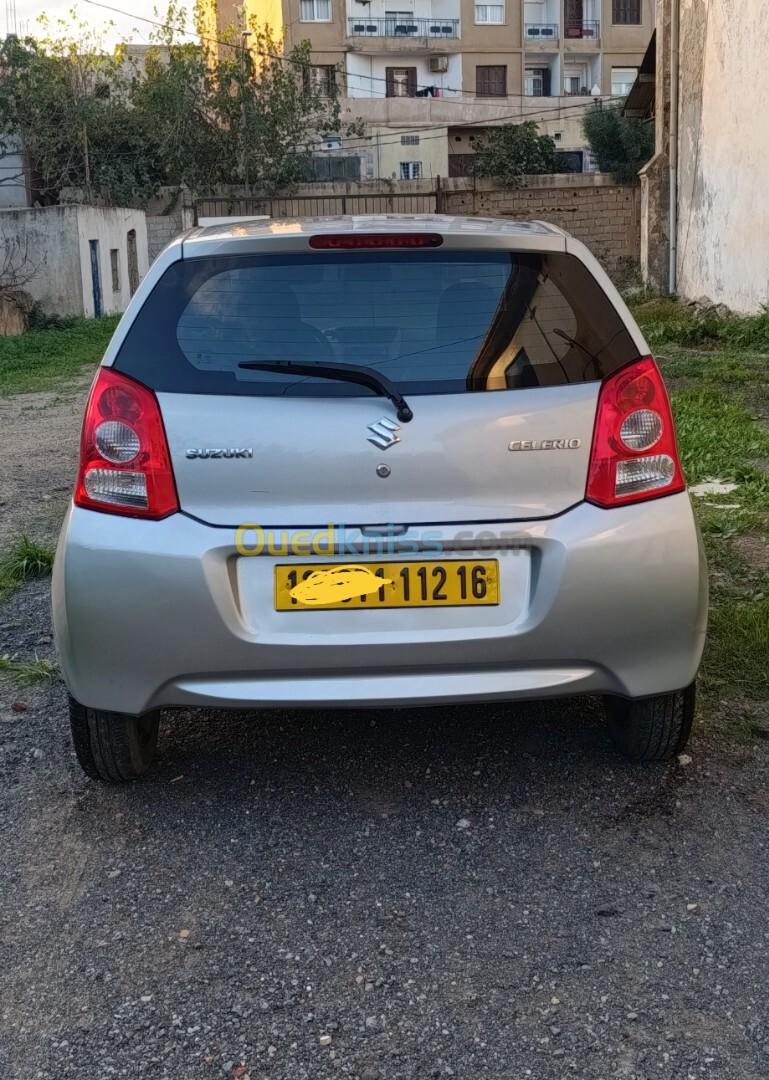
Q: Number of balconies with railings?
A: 3